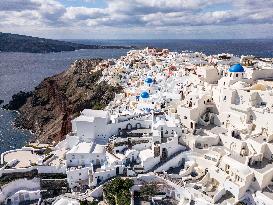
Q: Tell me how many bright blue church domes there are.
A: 3